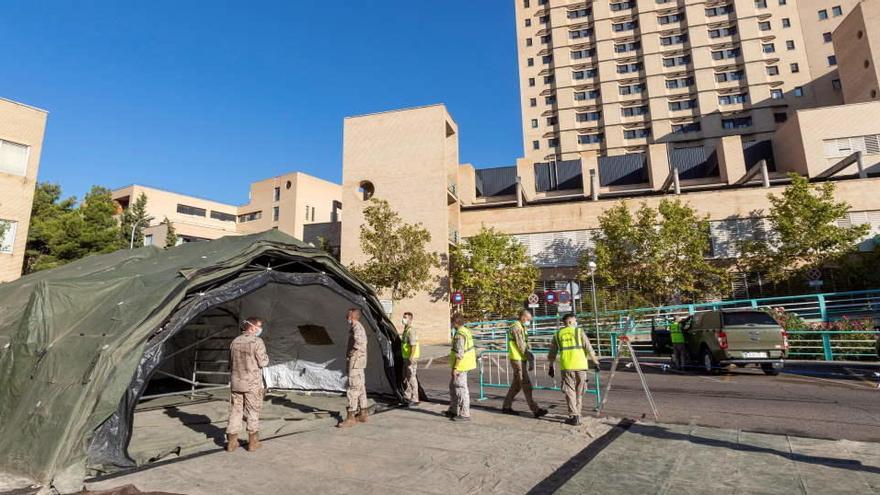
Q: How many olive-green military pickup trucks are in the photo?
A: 1